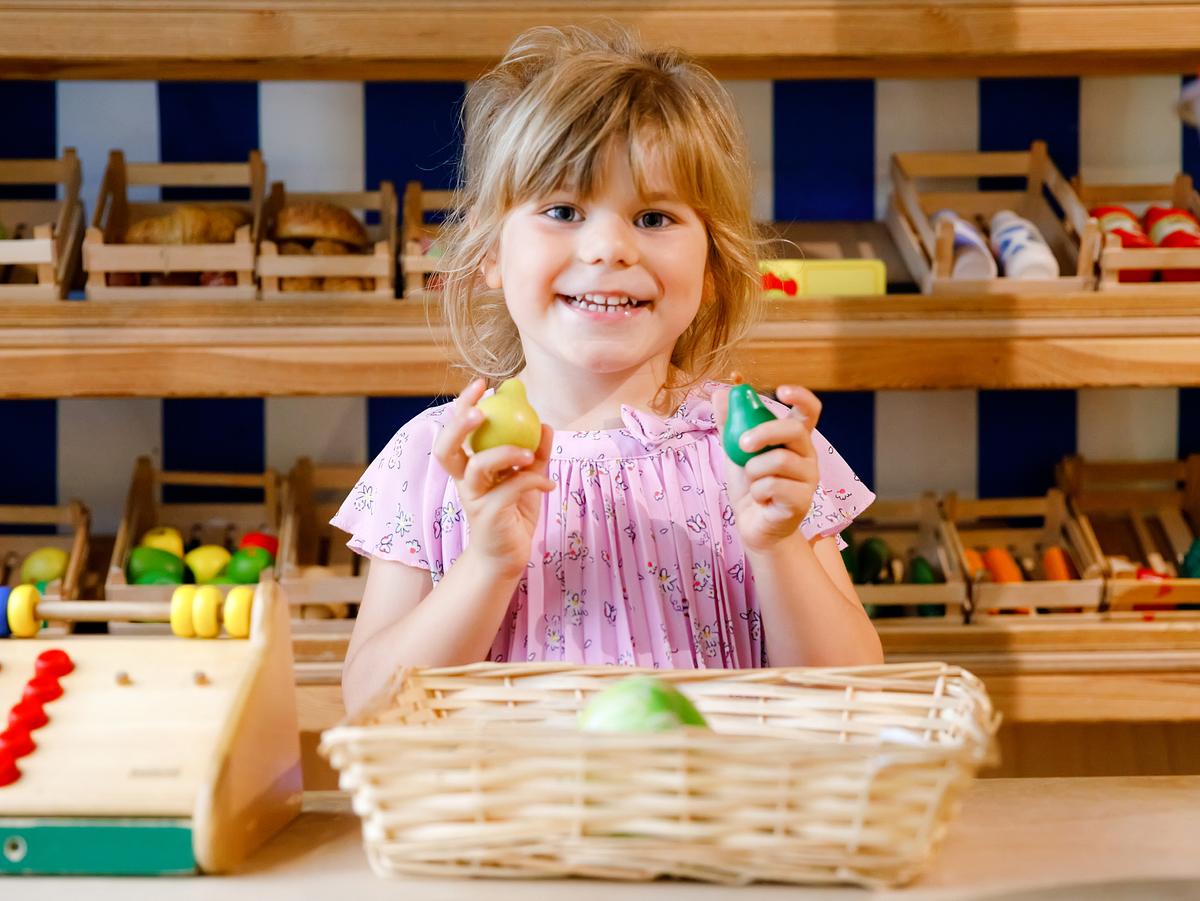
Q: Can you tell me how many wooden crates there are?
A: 12